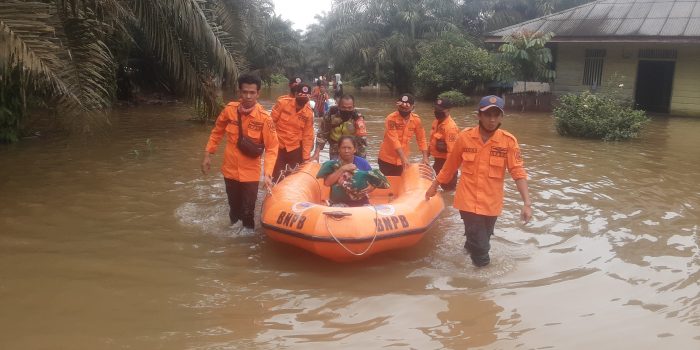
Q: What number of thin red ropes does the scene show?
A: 0